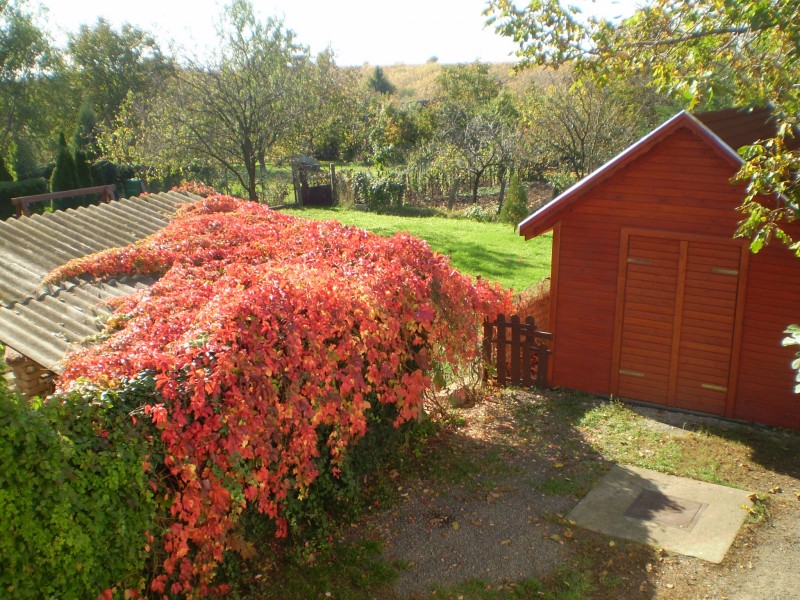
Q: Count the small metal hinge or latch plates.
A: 4